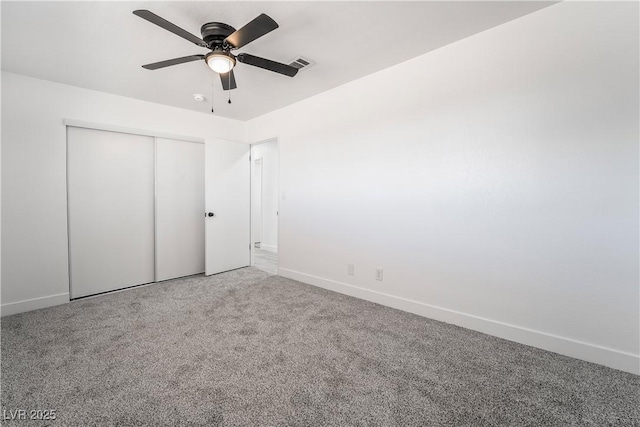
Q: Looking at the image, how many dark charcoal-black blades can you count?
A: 5